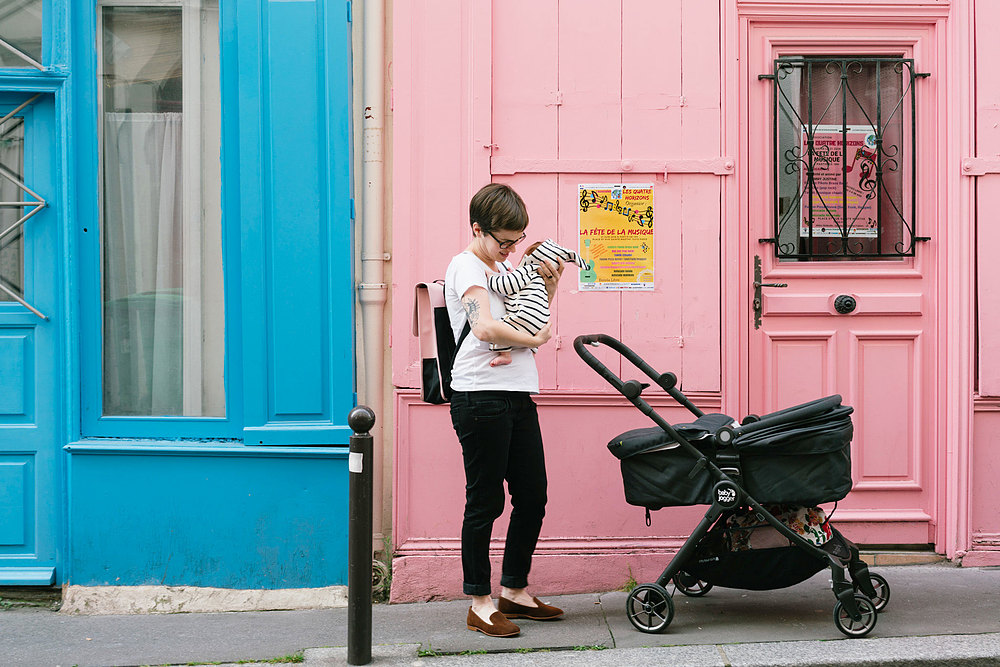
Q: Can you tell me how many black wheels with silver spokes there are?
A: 4